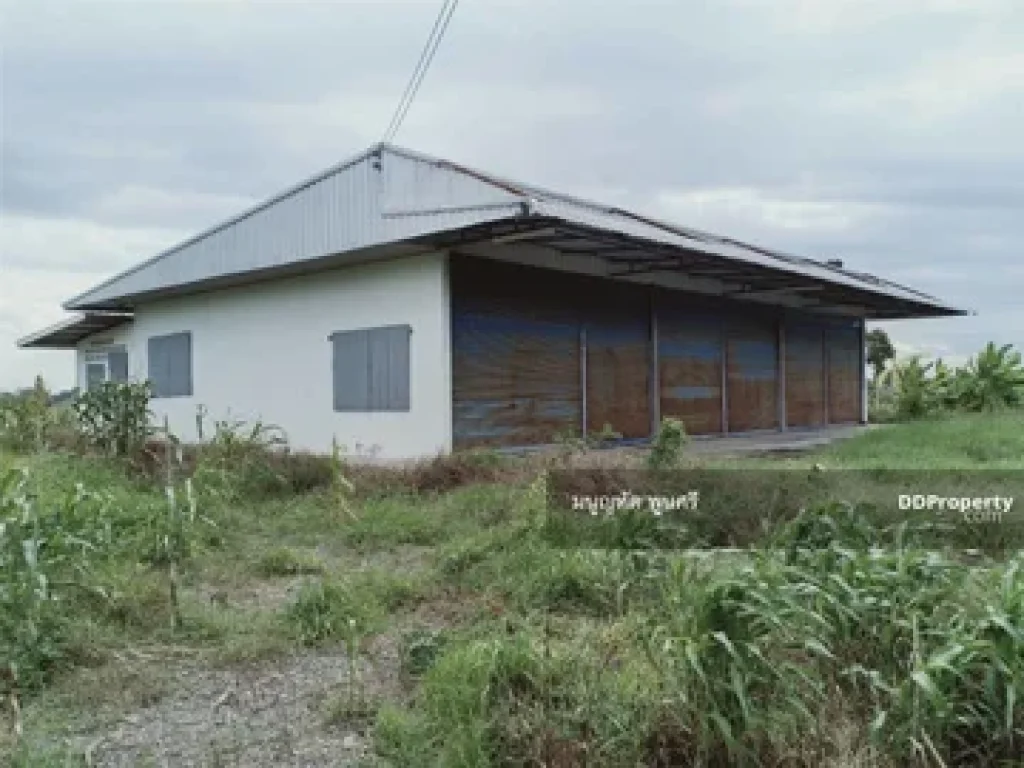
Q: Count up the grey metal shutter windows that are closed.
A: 2